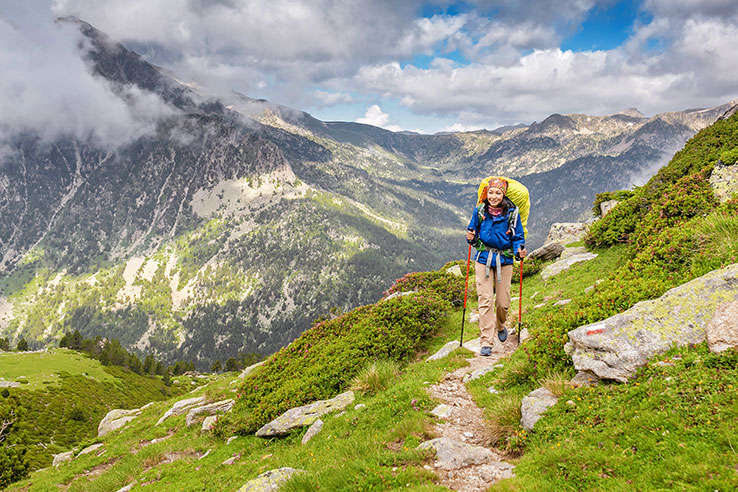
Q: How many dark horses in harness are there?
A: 0